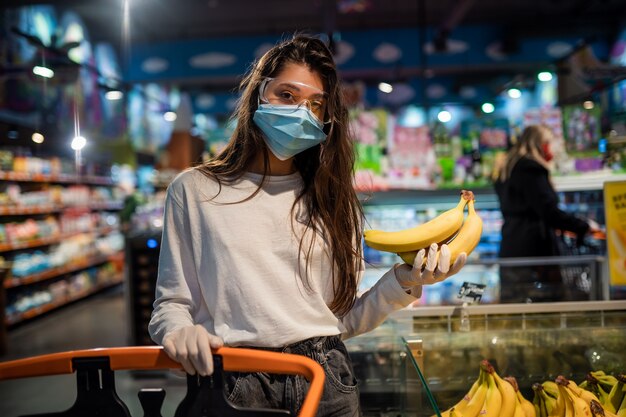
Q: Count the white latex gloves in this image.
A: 2